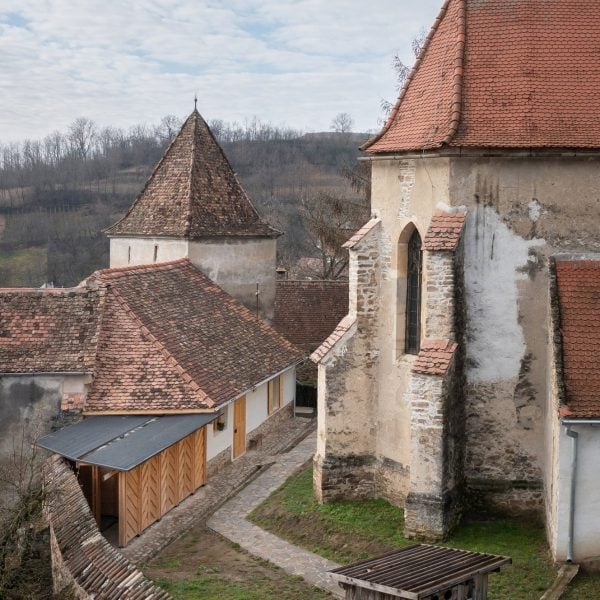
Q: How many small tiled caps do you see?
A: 4